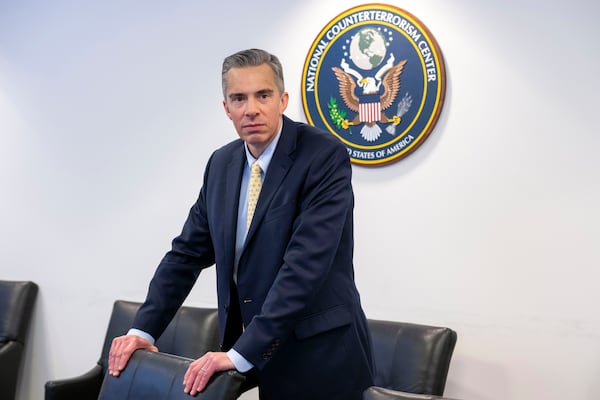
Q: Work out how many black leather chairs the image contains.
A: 5